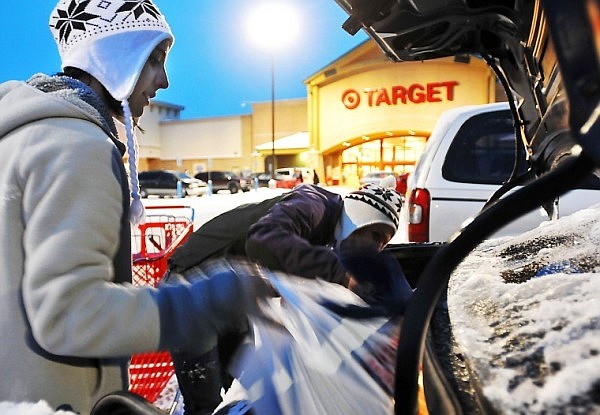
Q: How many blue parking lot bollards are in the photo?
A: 3